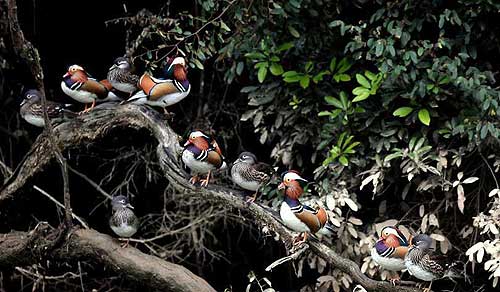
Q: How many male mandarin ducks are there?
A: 5